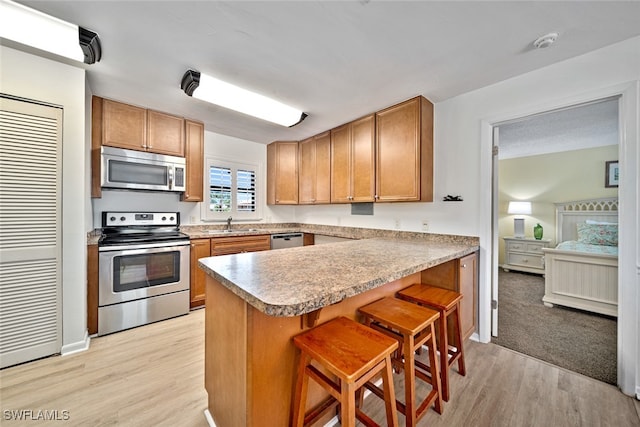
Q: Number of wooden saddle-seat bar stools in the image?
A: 3